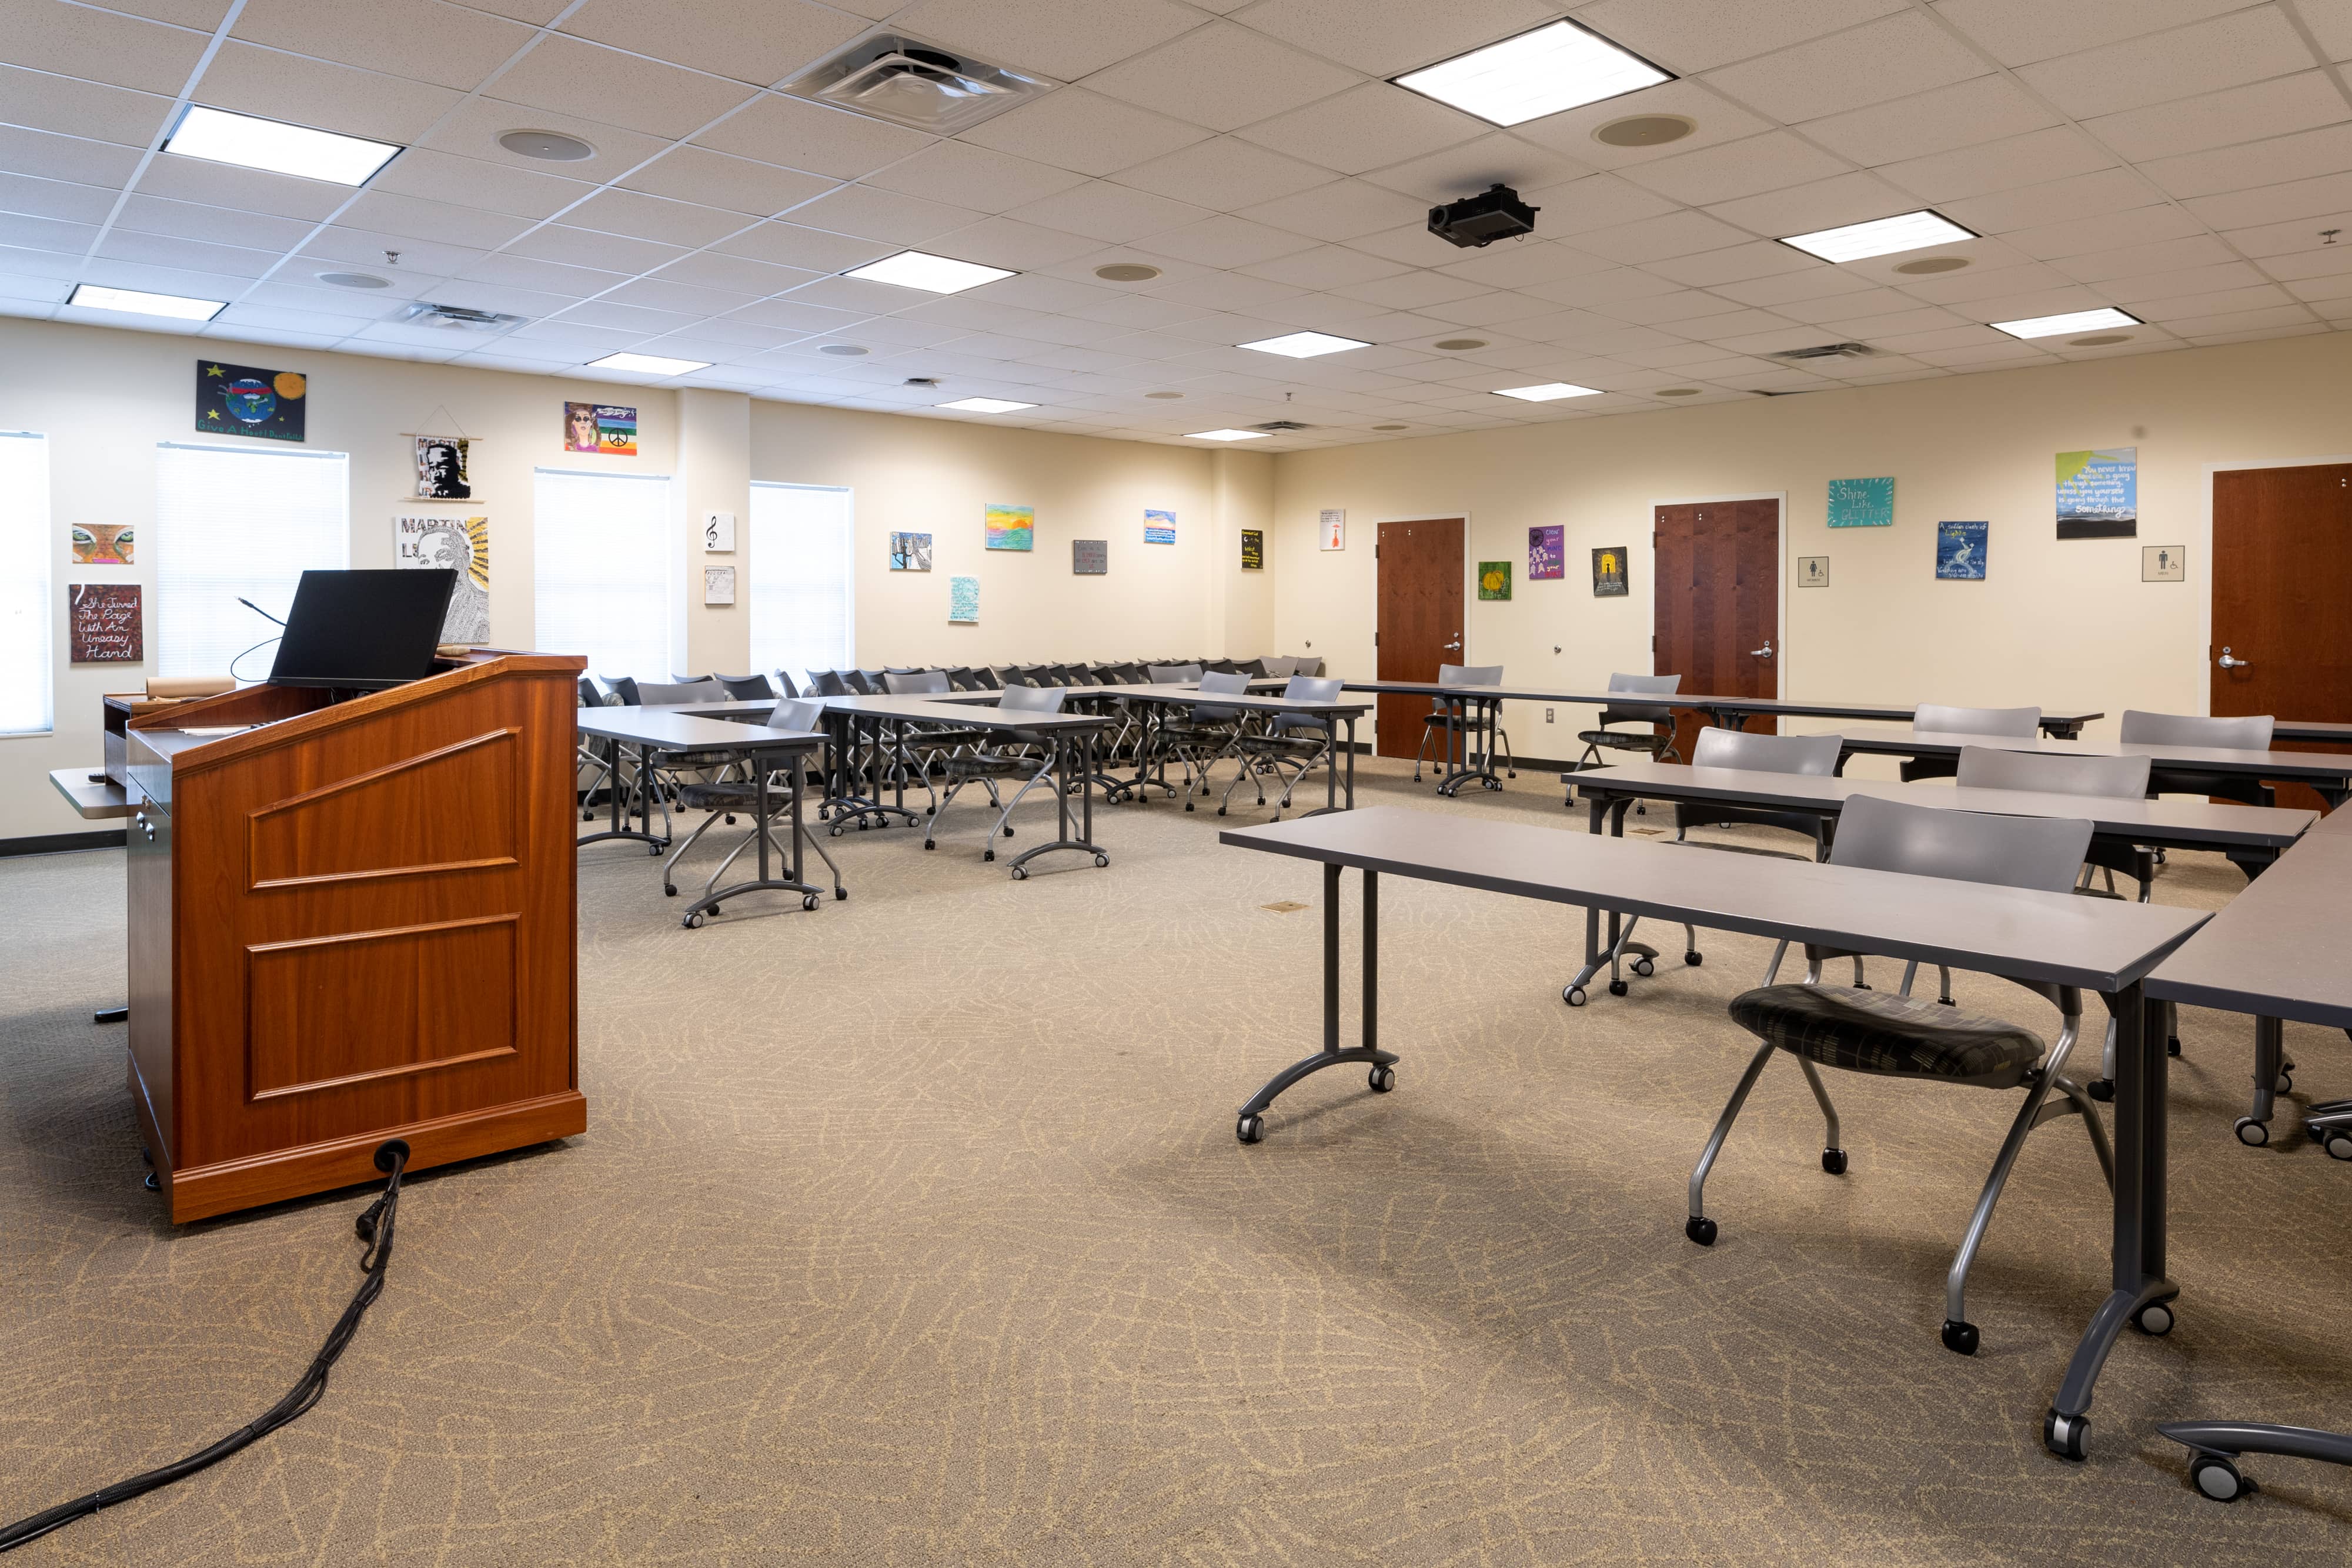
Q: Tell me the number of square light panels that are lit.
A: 11